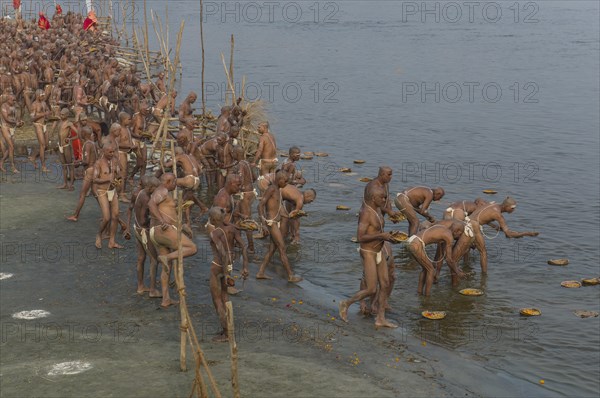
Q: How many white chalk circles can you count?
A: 3